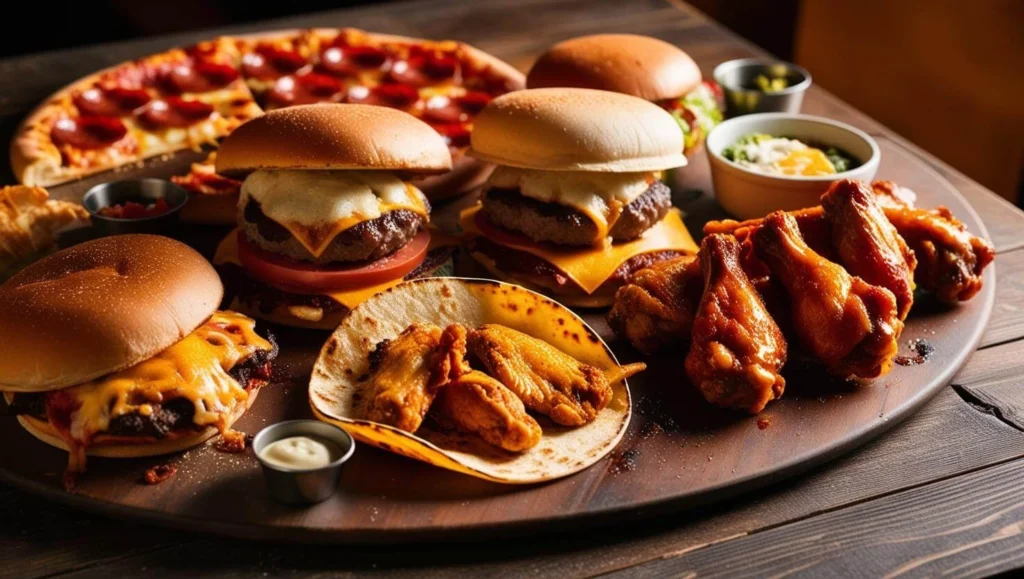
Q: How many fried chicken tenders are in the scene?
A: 3